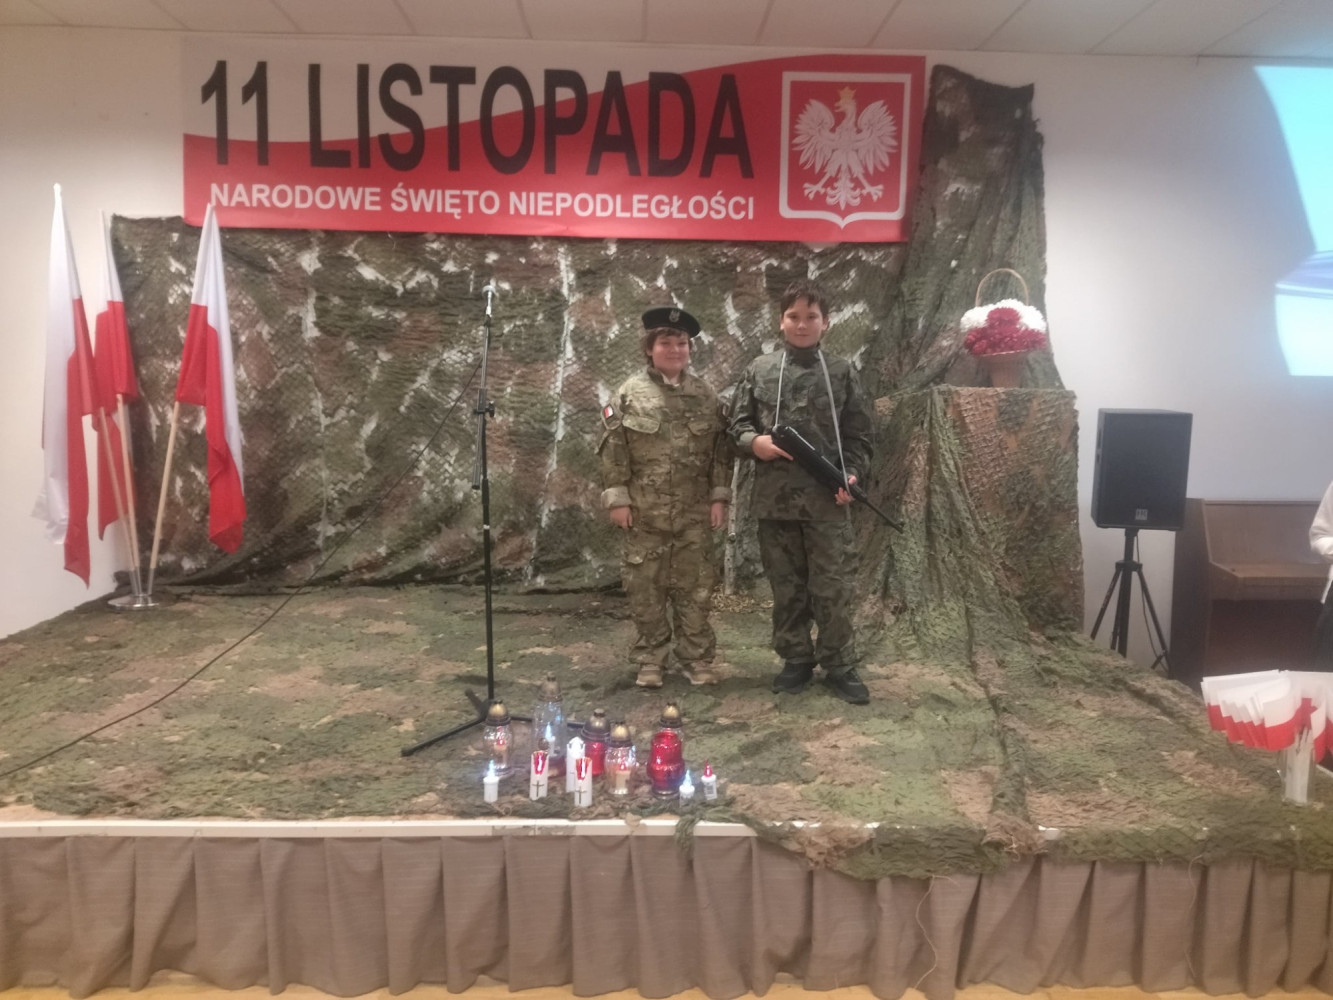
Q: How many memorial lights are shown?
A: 11